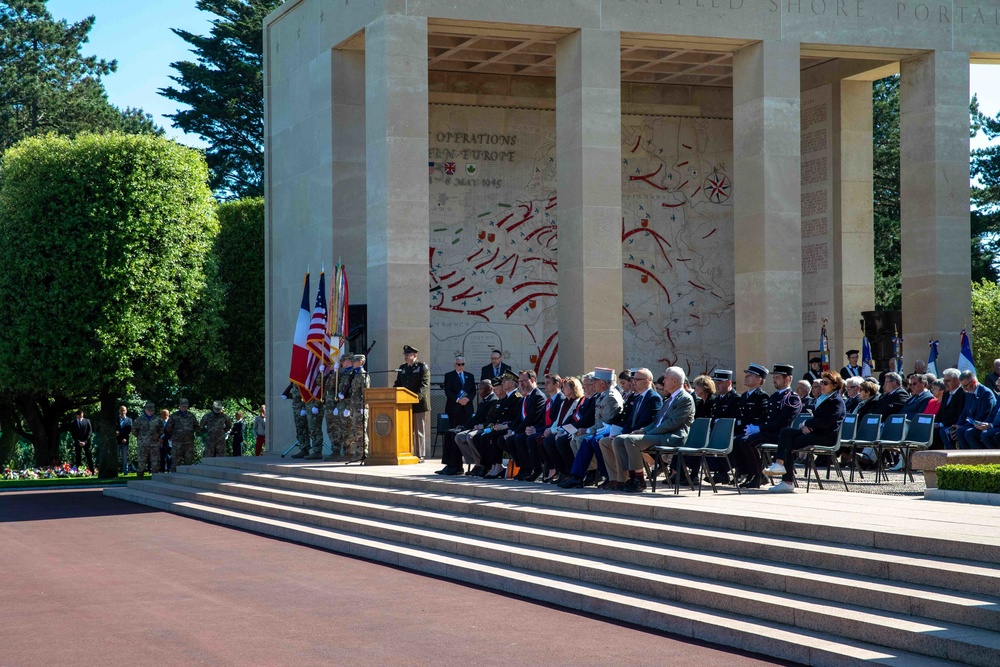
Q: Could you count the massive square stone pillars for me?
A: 4